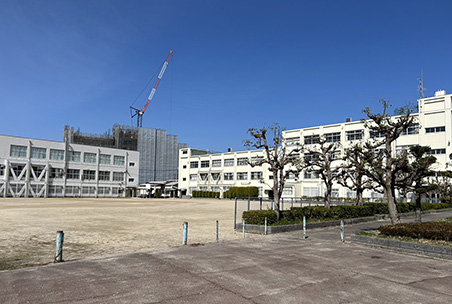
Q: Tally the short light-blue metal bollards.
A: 7